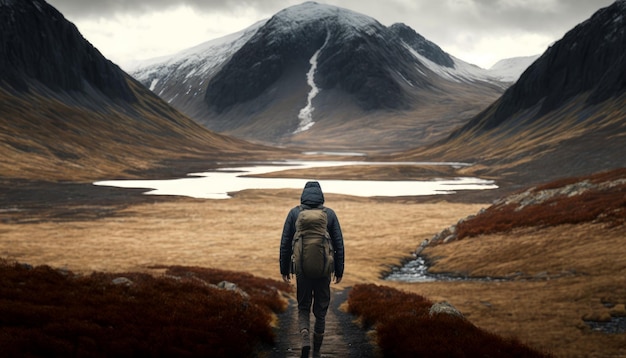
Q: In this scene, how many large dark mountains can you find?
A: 3